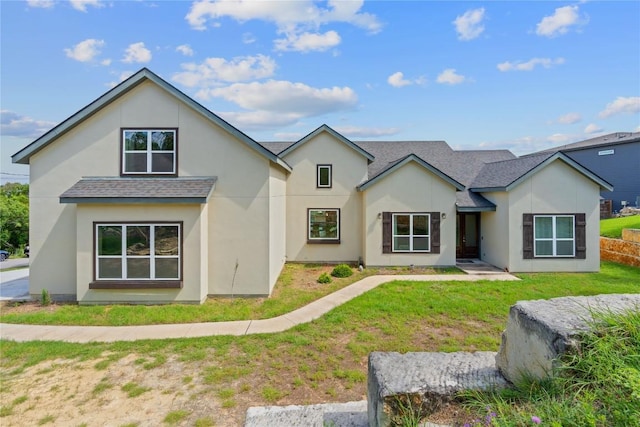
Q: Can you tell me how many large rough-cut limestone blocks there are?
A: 3